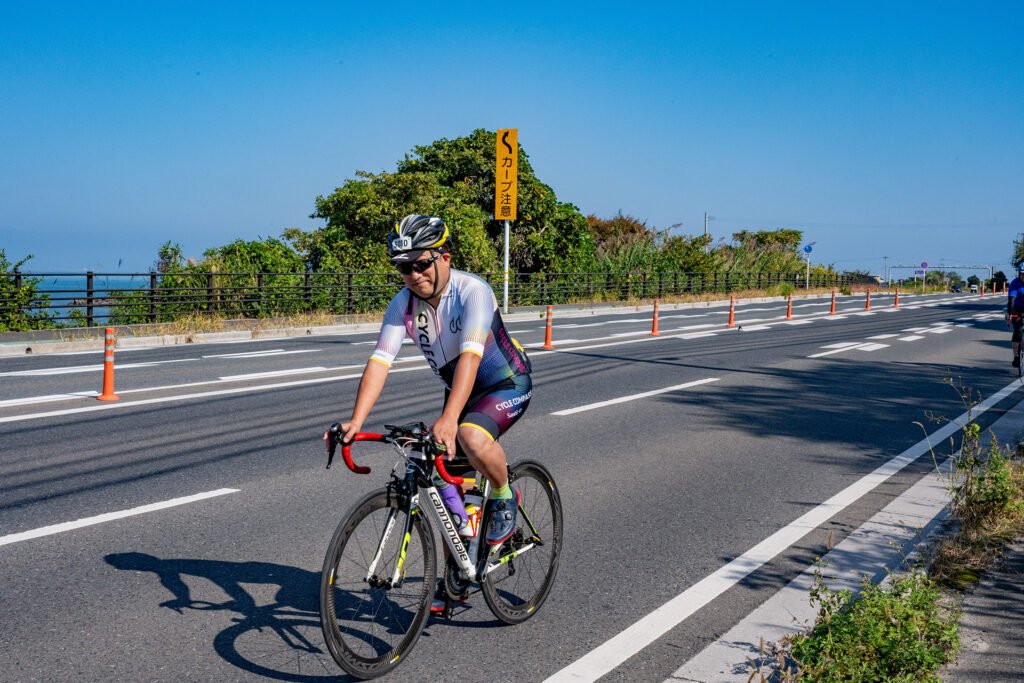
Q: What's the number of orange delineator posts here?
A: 11